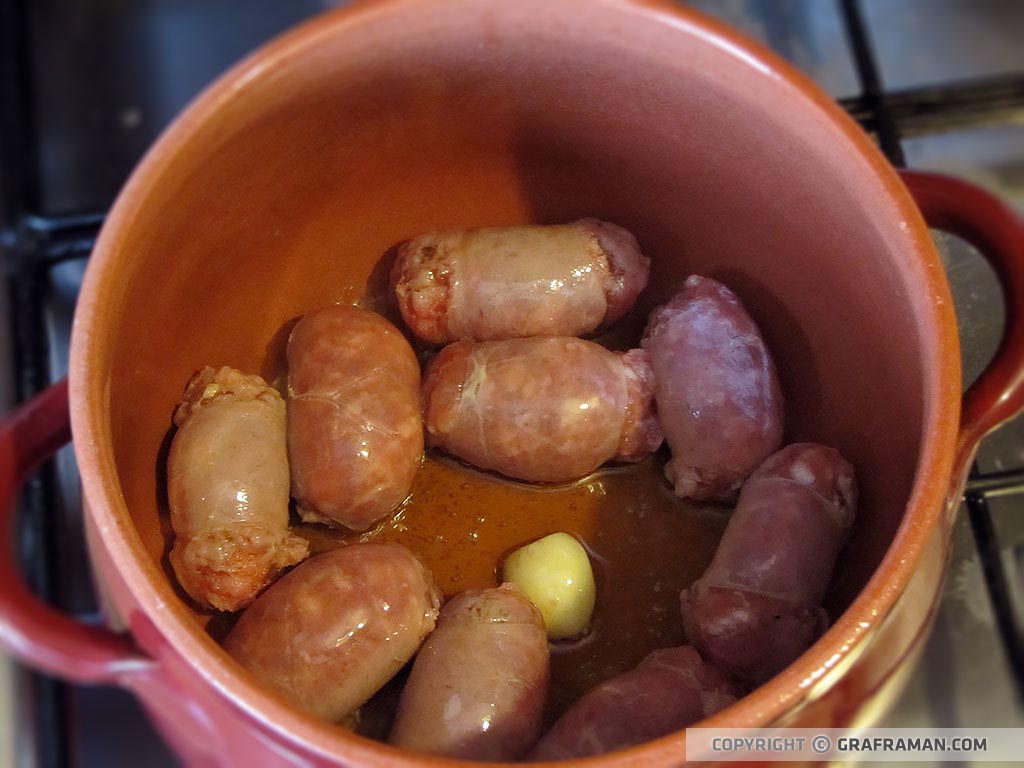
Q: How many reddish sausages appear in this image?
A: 9